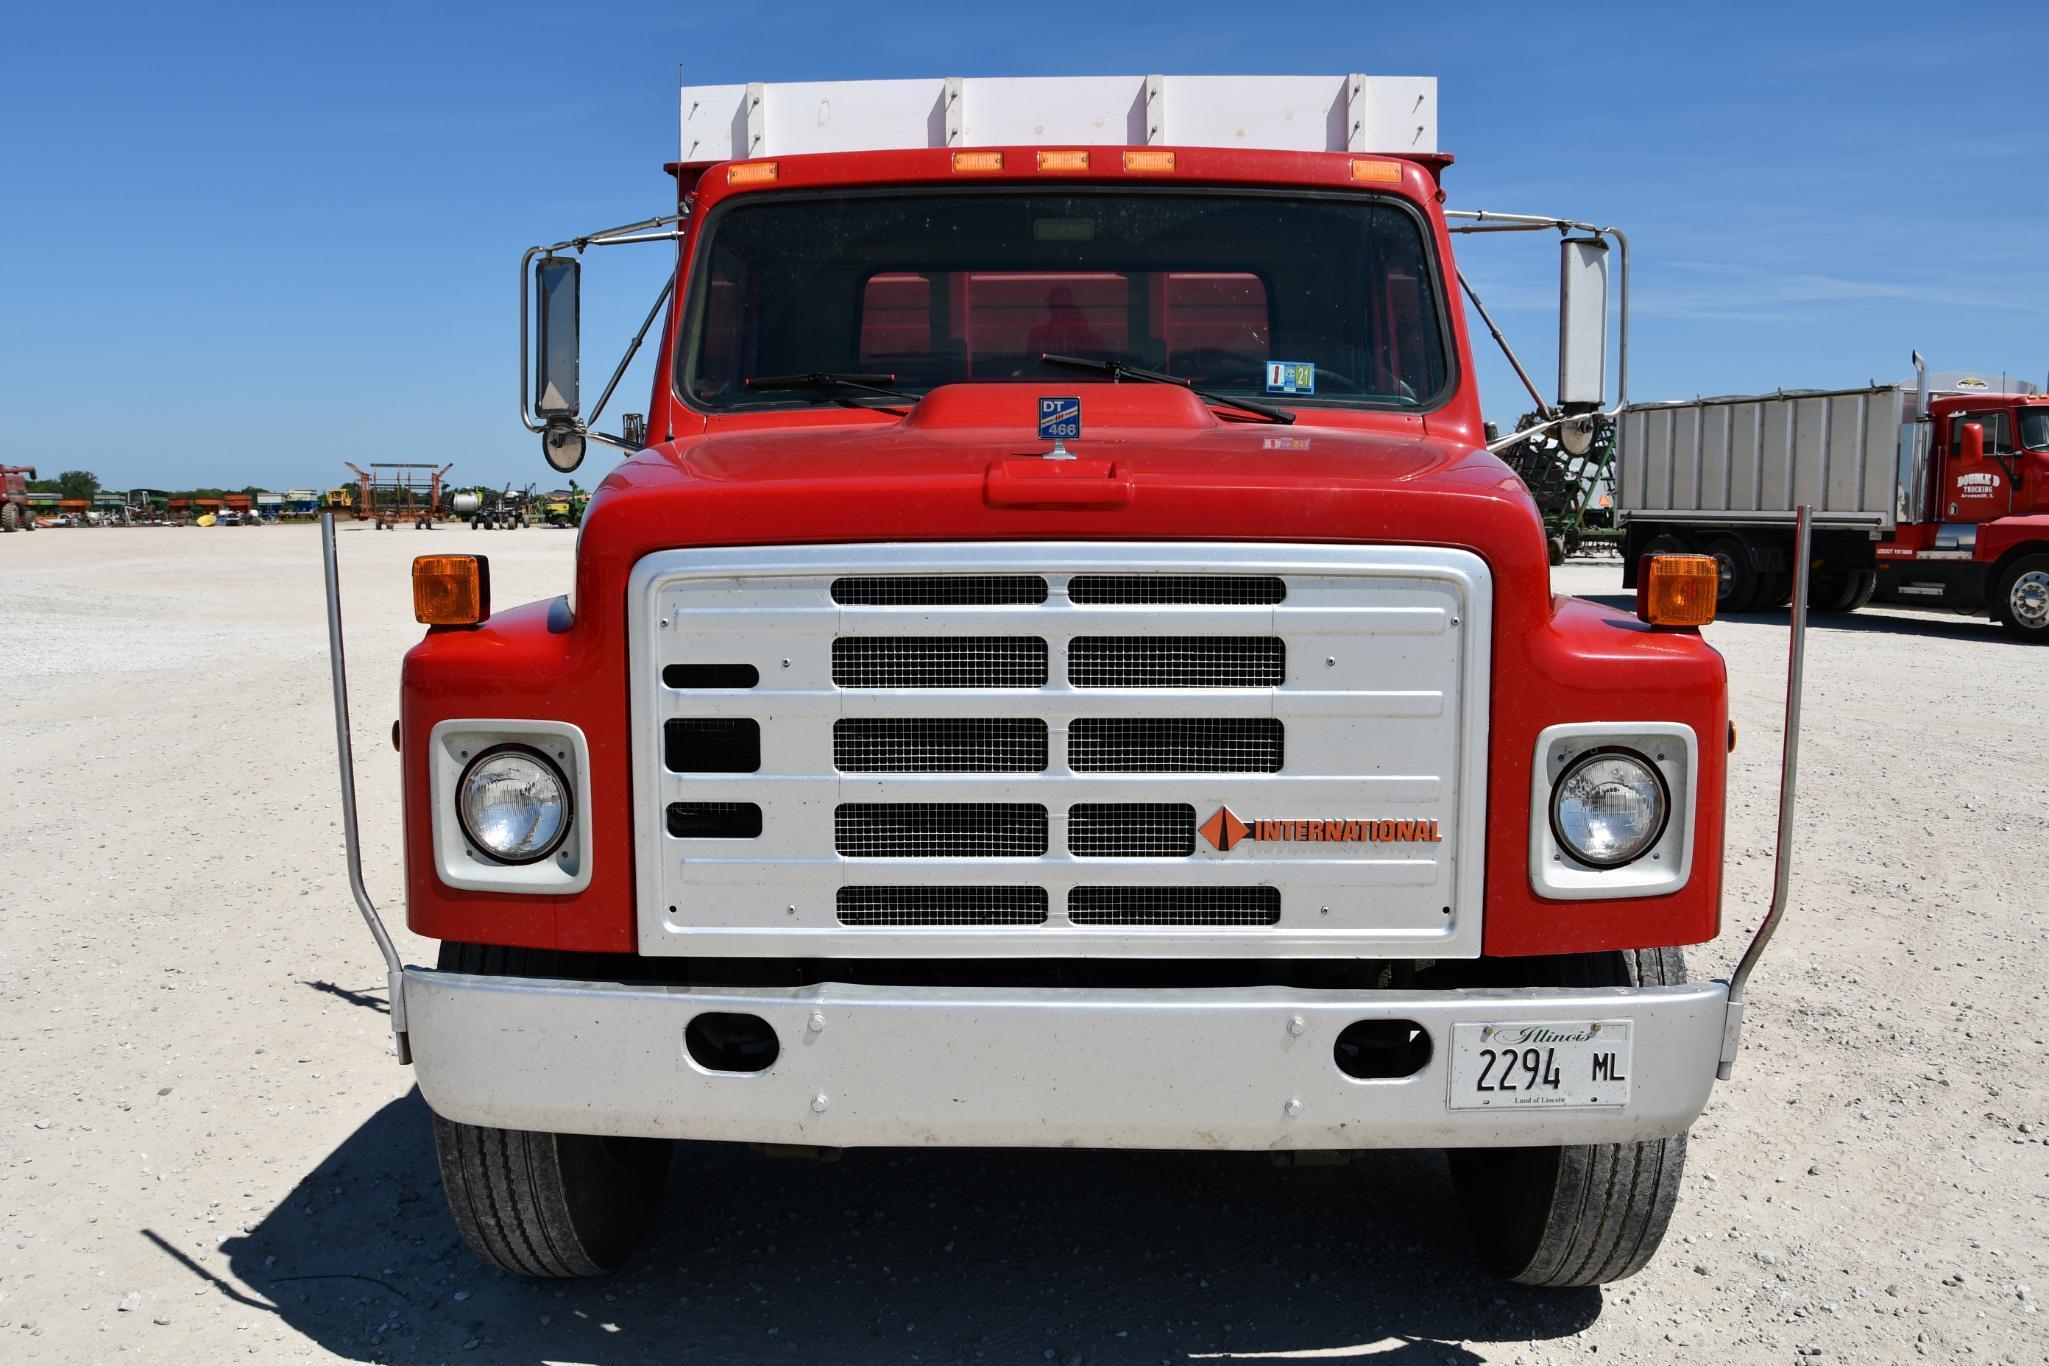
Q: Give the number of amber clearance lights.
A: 5